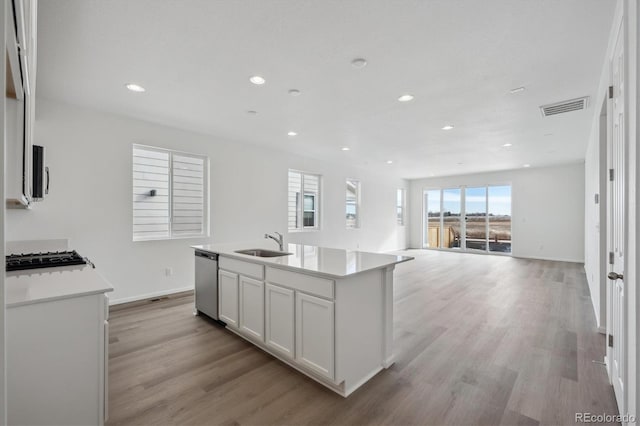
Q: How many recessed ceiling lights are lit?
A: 9